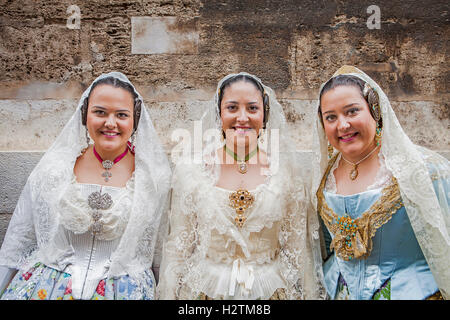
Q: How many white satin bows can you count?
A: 1